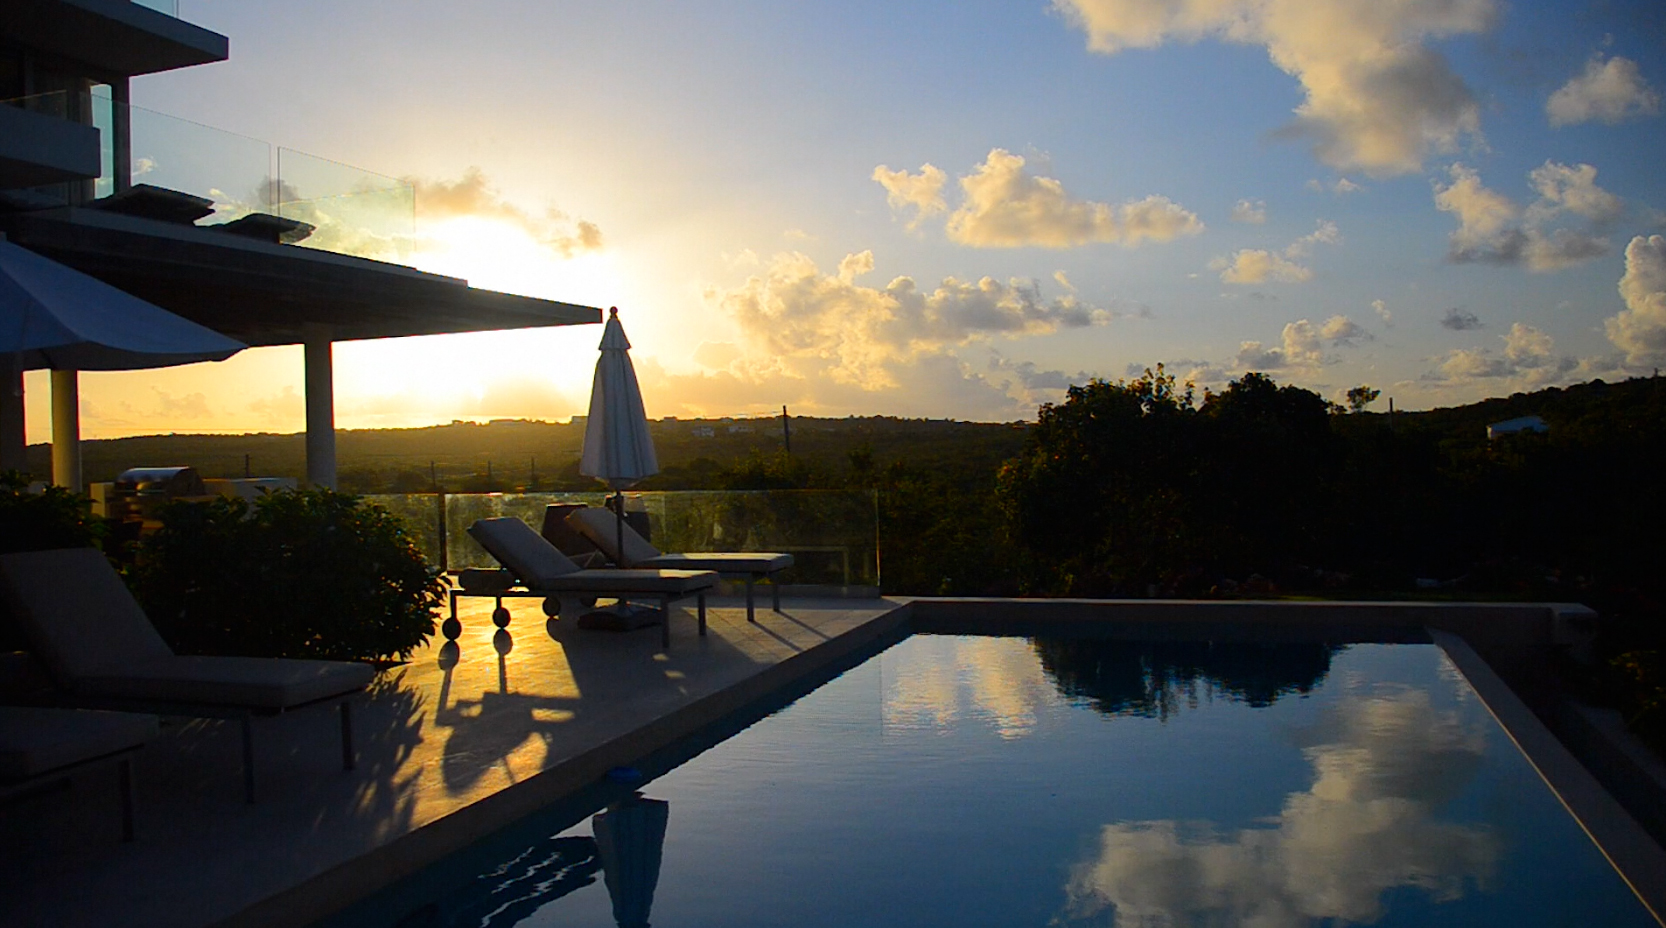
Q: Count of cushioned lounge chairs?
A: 4